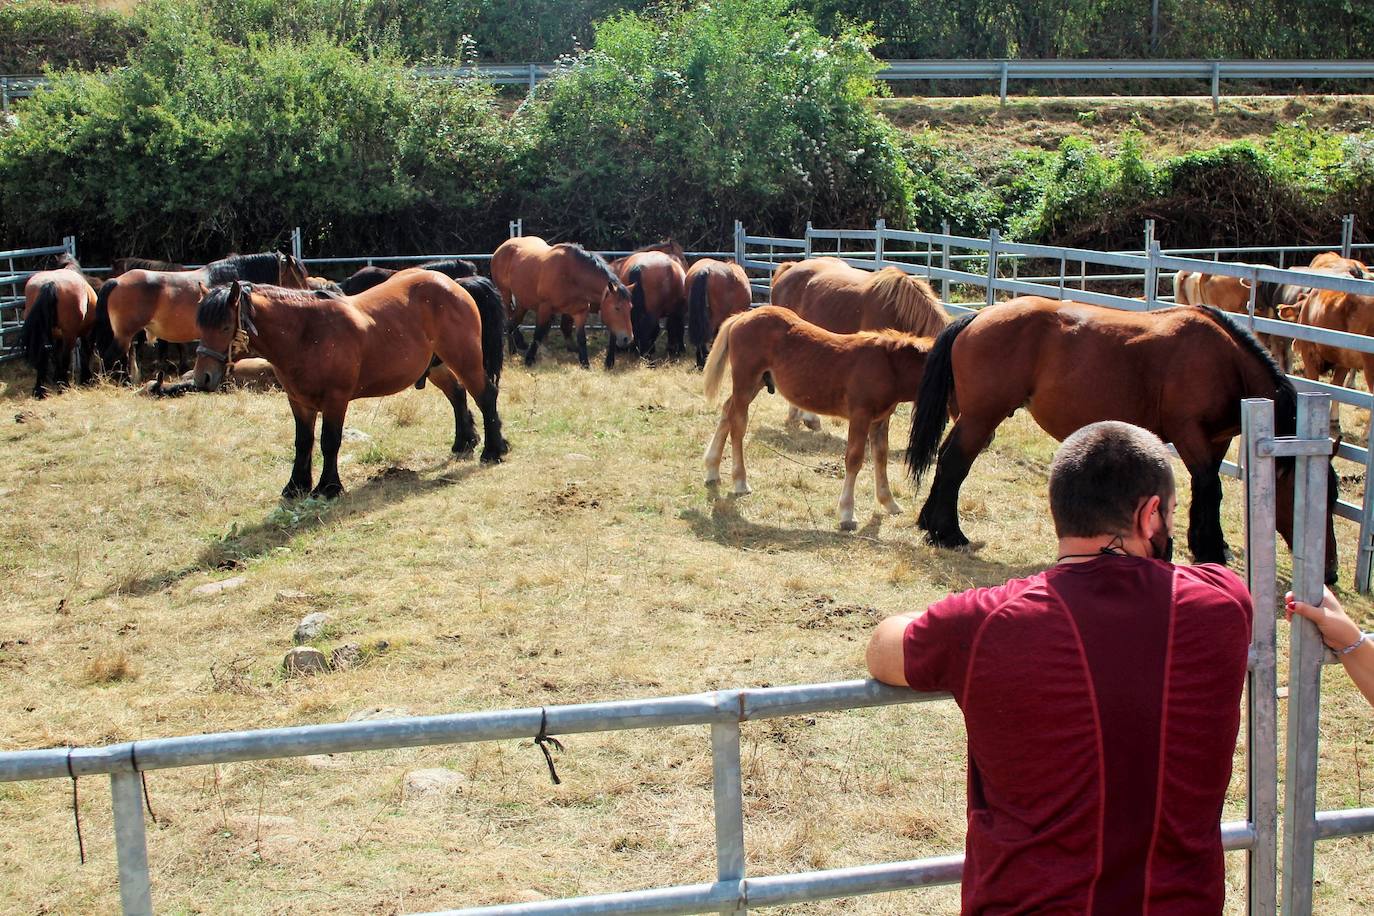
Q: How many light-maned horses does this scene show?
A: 2